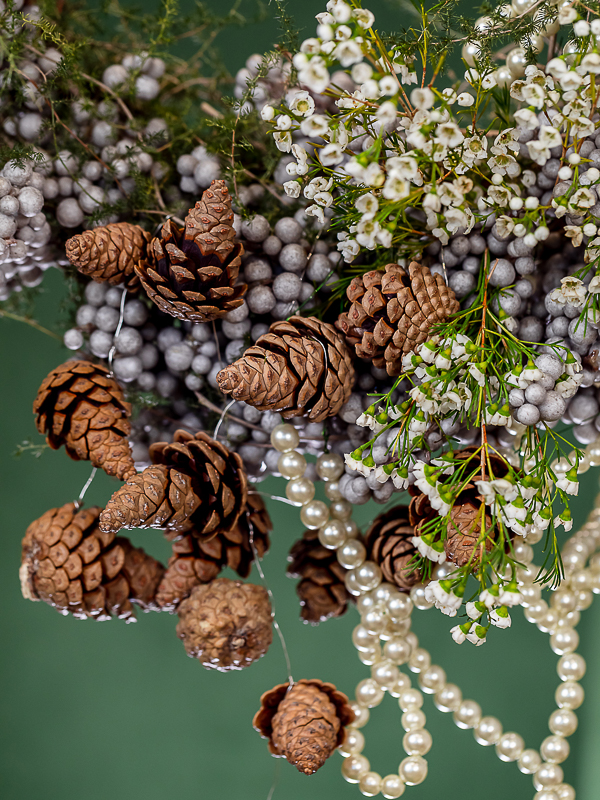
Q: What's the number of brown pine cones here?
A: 13